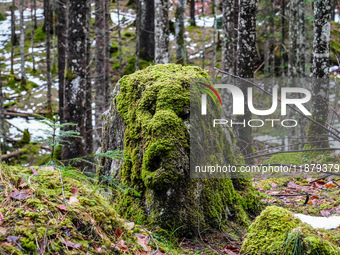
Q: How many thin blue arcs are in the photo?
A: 0